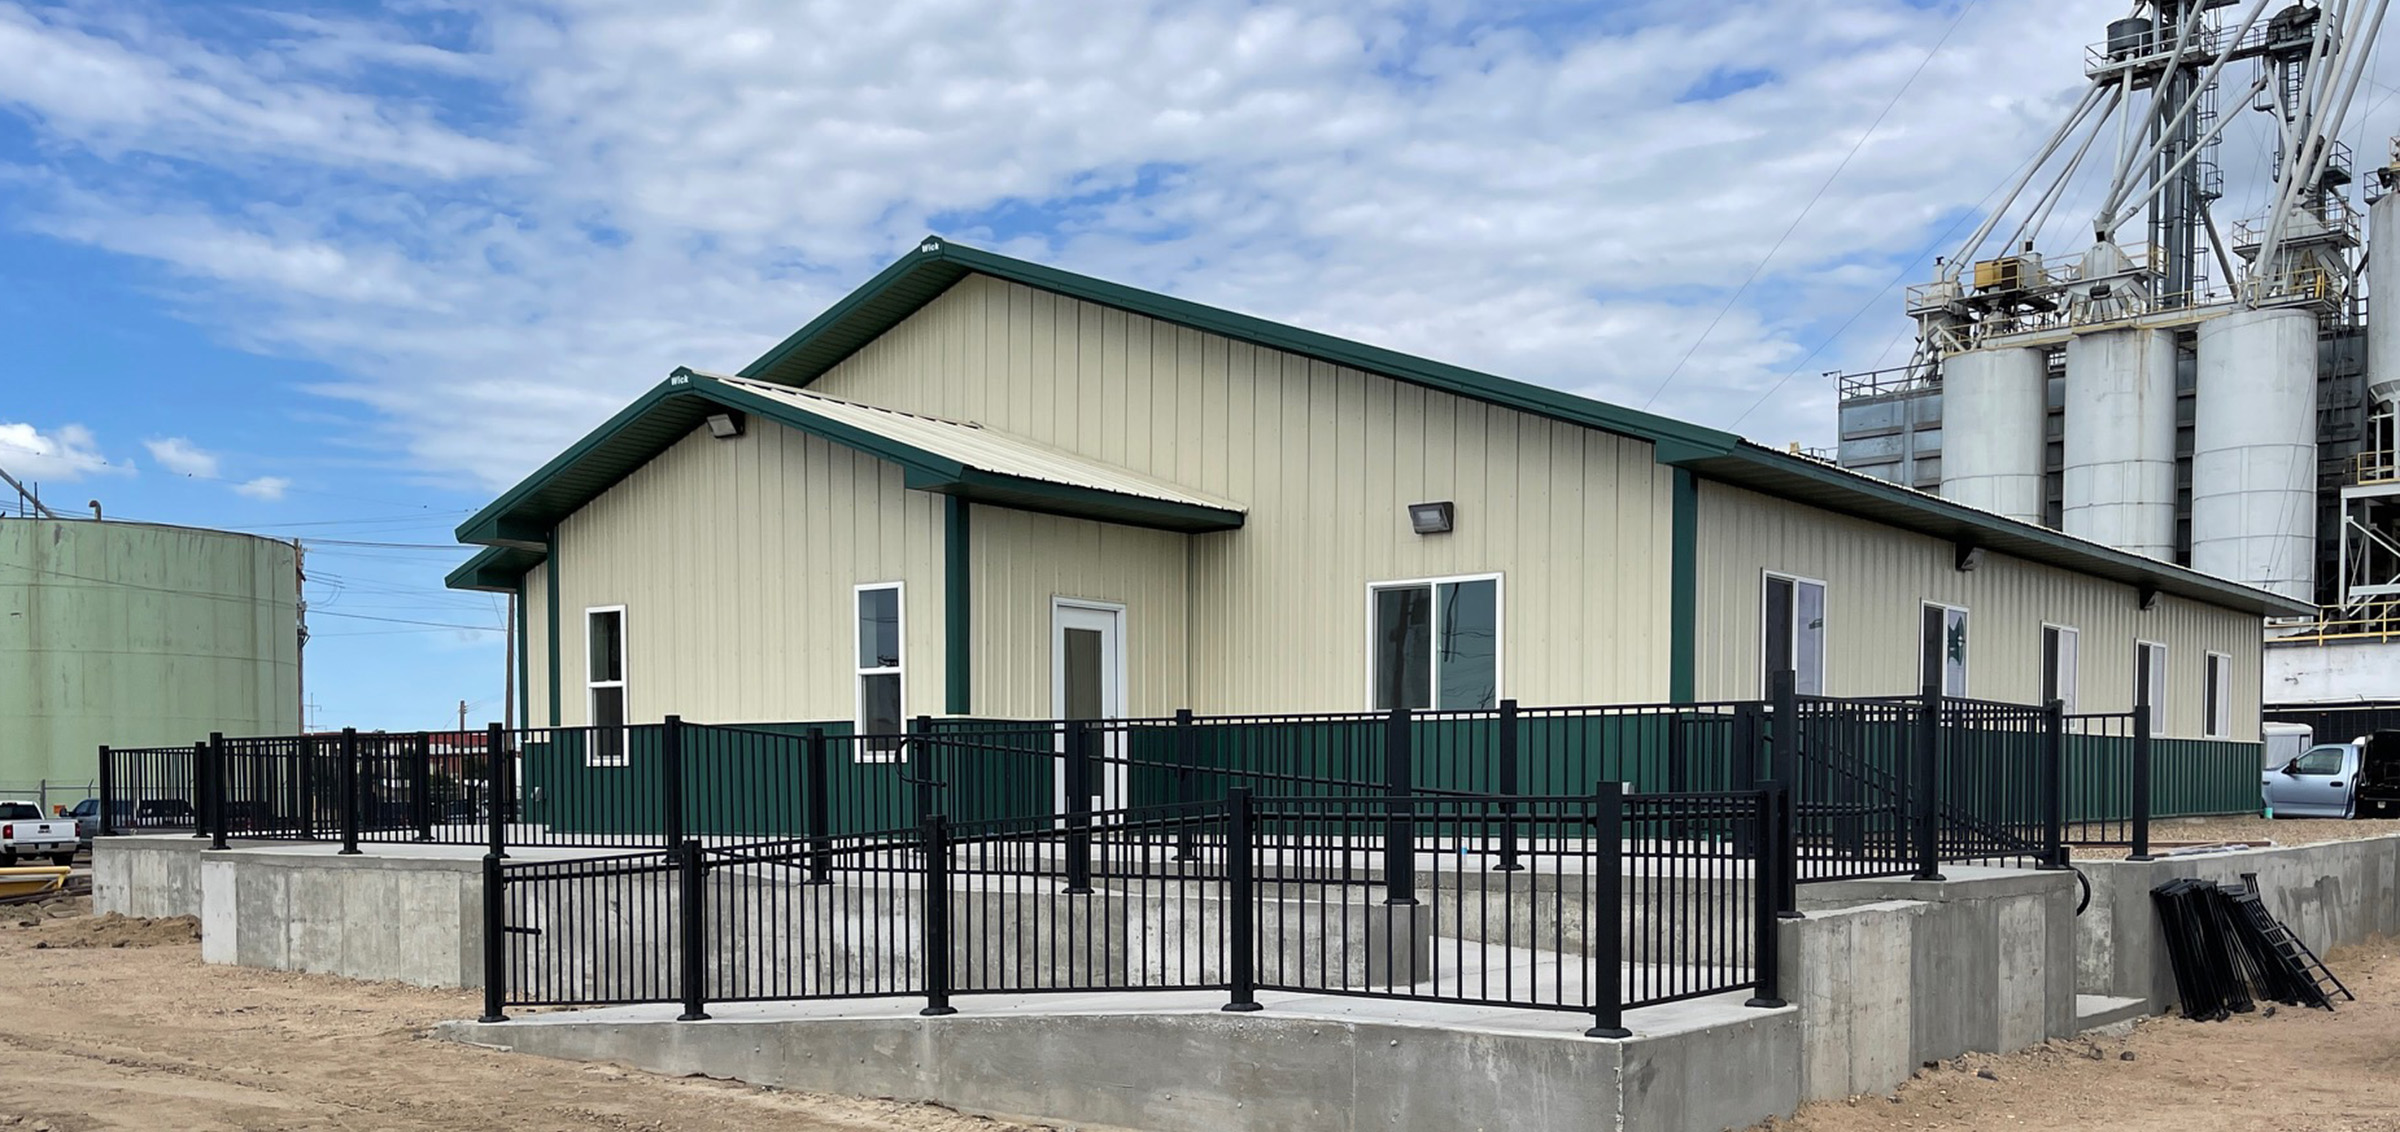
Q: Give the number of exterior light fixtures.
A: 4